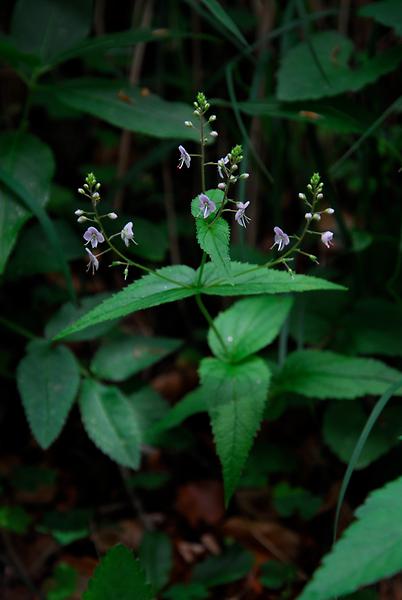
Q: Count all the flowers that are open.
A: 9